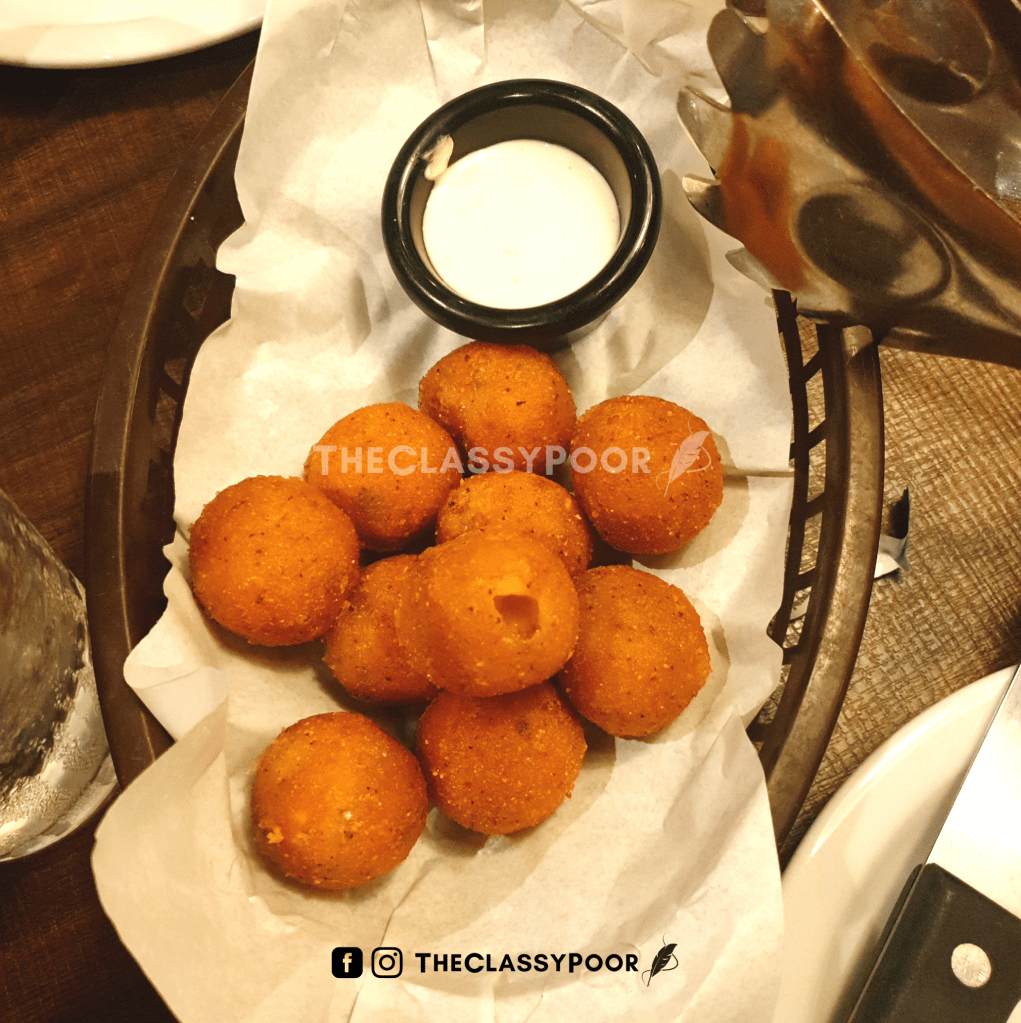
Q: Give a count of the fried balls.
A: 10